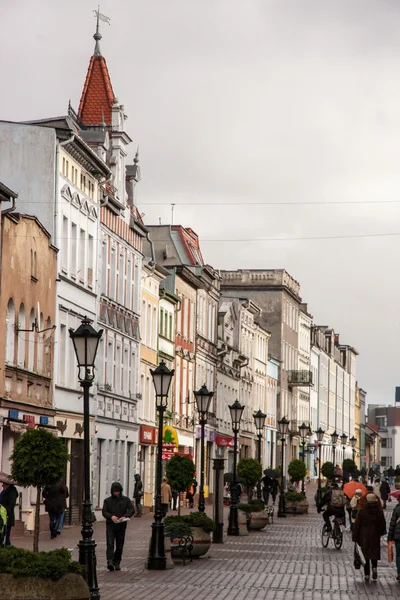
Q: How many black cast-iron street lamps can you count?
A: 11